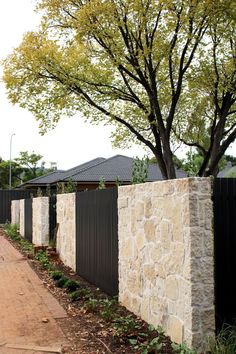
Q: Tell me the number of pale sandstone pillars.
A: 5